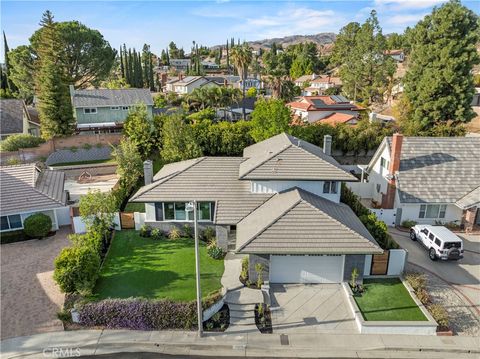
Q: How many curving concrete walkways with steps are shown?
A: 1